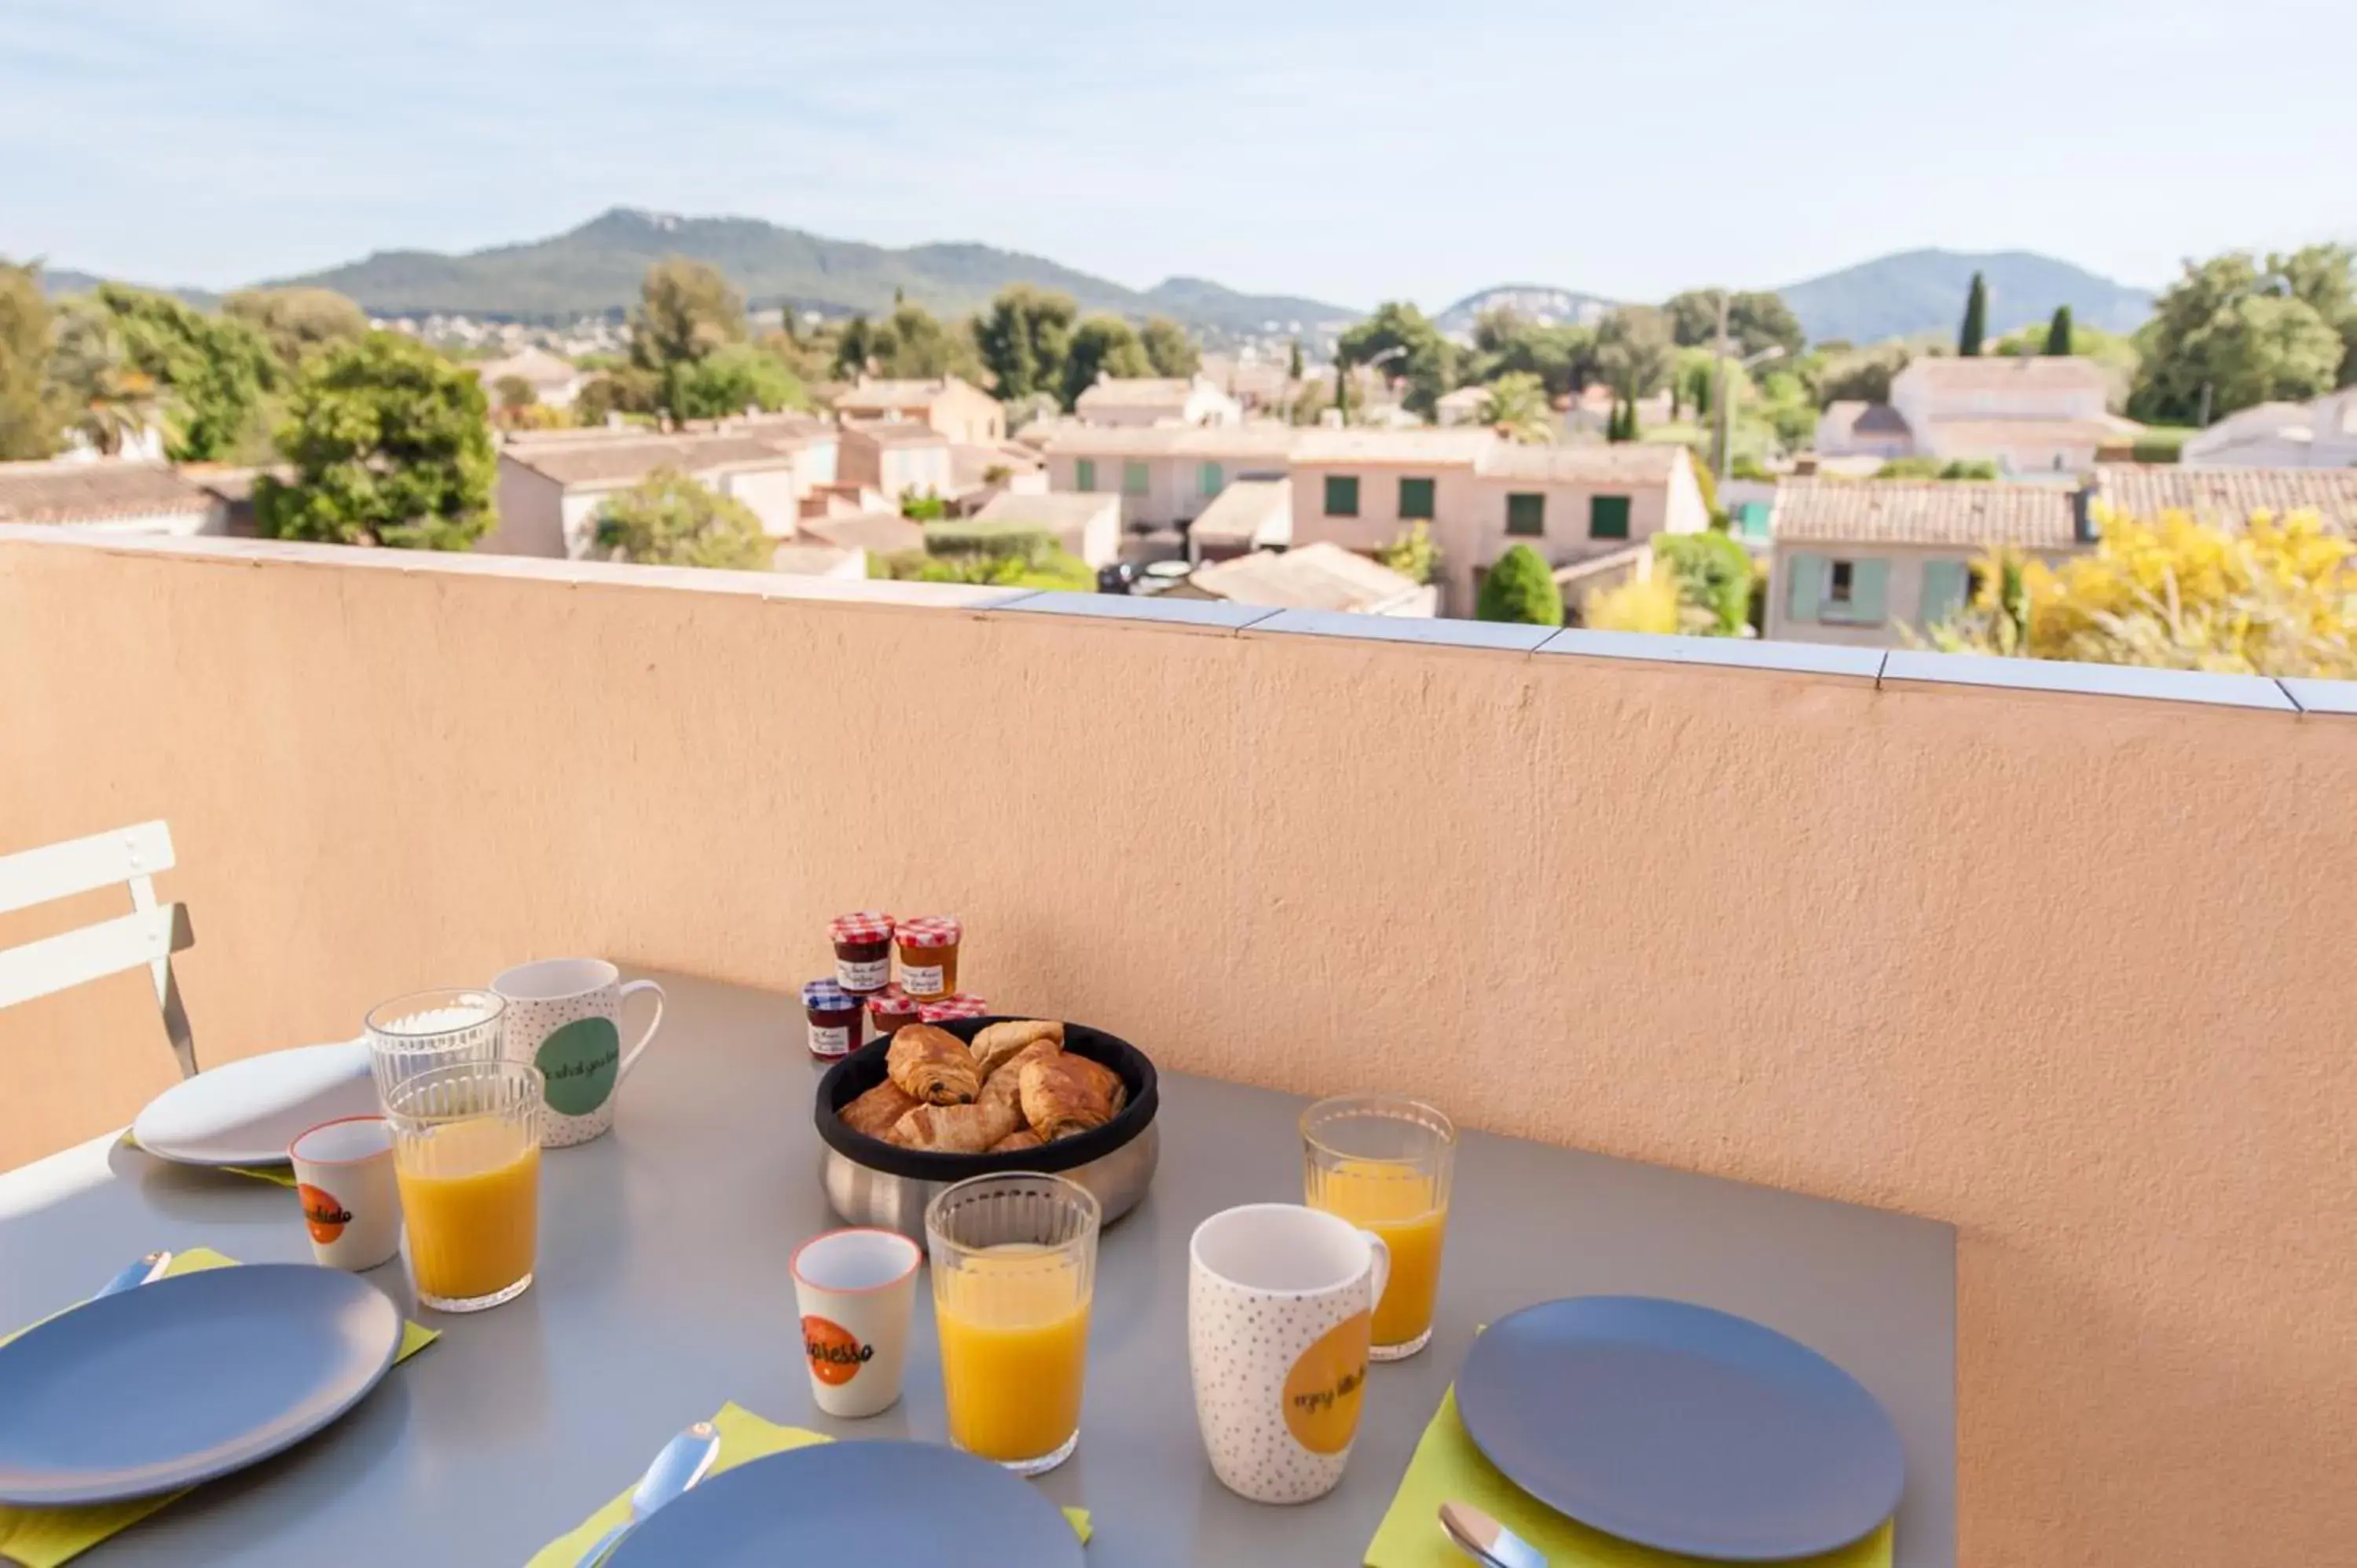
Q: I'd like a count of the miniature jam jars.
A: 5